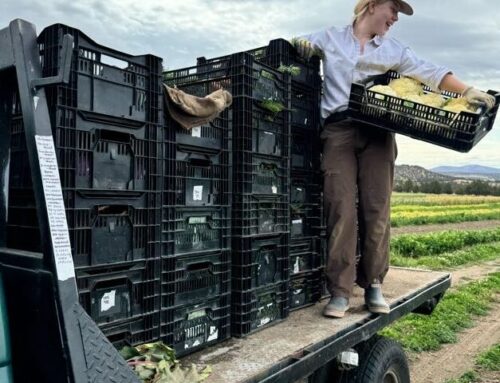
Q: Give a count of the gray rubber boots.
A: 2